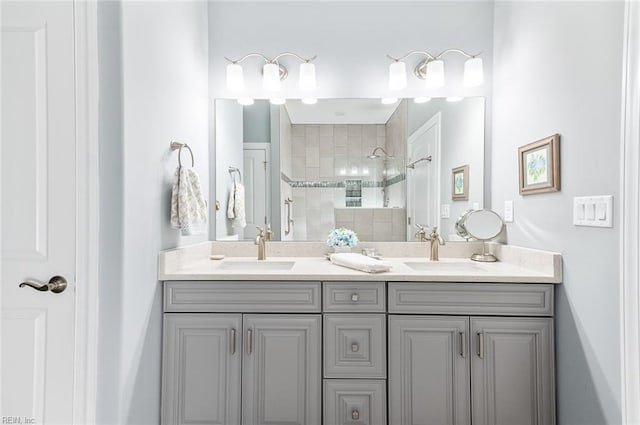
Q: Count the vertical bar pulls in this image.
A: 4